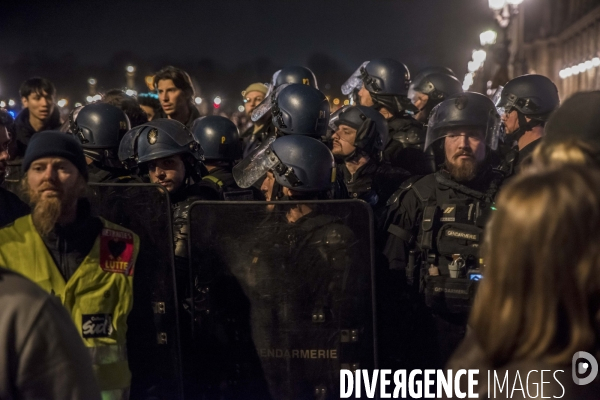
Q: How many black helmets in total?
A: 11